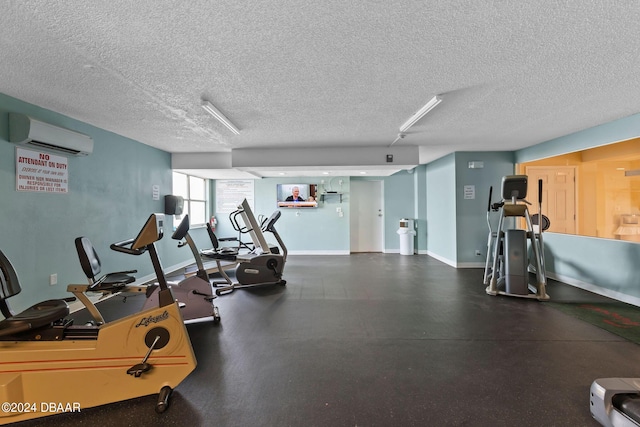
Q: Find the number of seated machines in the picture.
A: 3